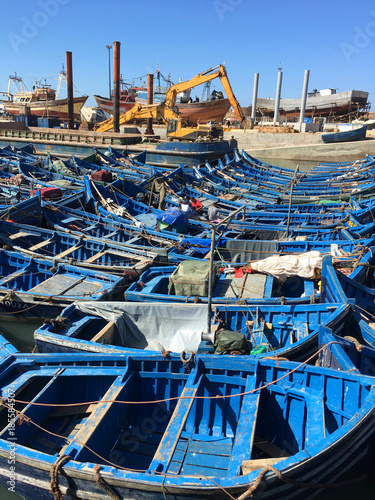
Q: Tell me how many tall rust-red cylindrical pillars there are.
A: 3